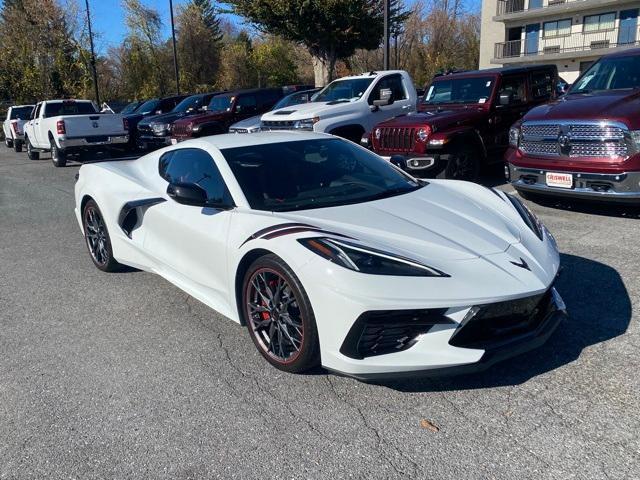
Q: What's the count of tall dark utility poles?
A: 3